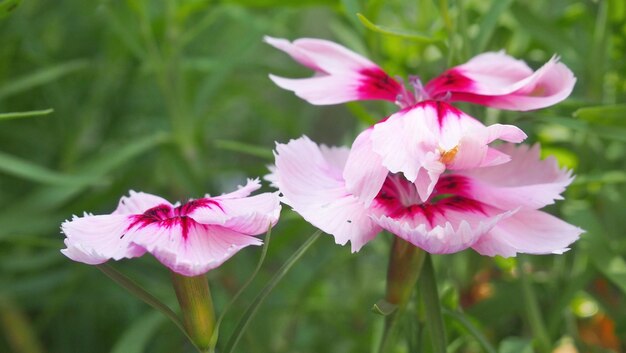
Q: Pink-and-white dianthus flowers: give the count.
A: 3